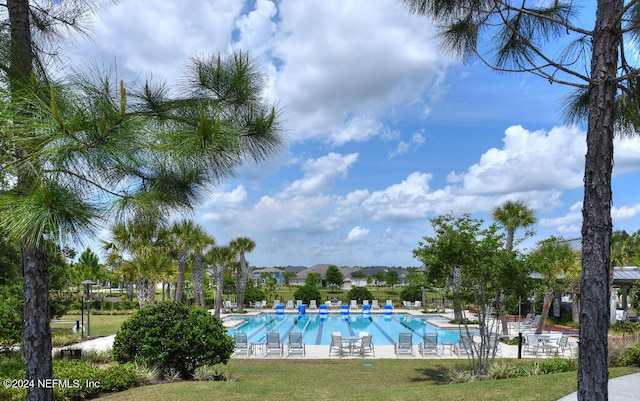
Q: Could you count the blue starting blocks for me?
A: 6